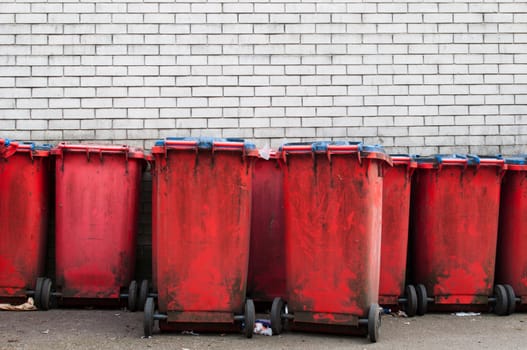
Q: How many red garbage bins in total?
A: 8